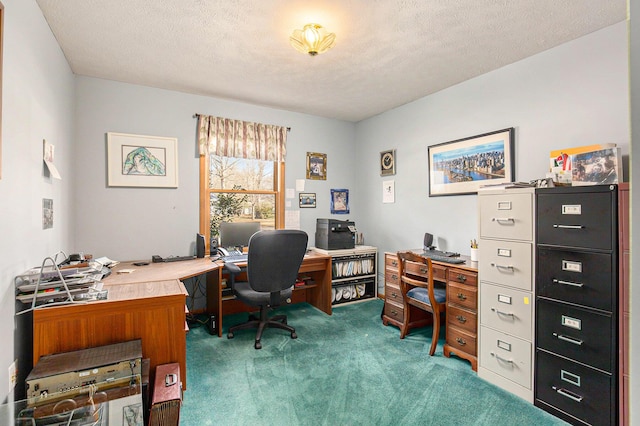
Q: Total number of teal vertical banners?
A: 0